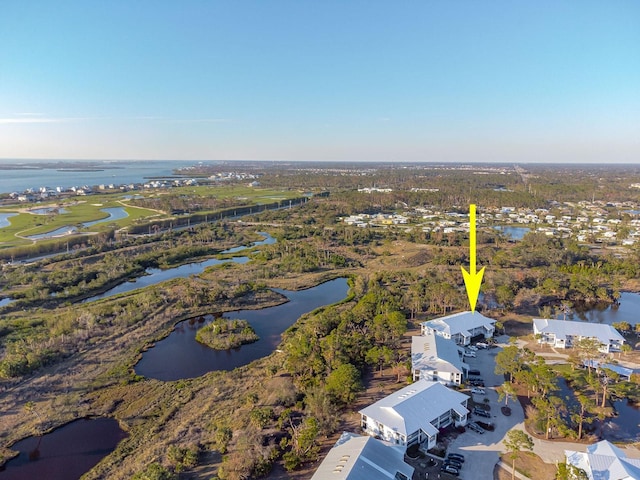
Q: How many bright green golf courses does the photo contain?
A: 1